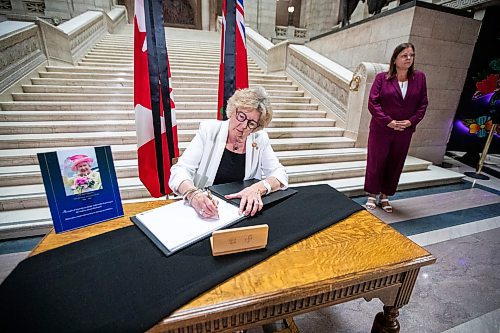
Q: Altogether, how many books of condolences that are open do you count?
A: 1